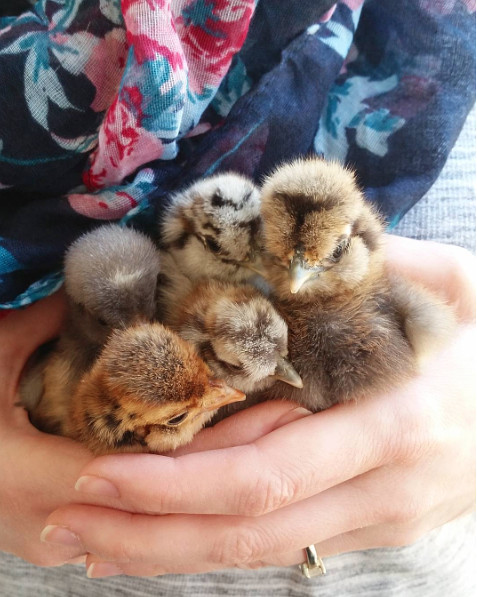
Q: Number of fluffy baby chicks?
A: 5